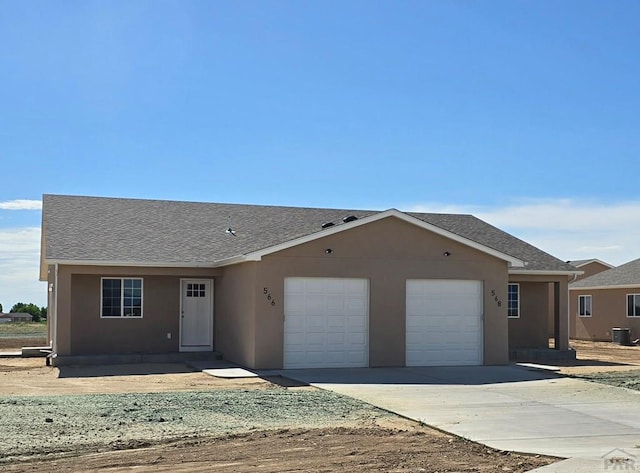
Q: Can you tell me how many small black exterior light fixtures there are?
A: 2